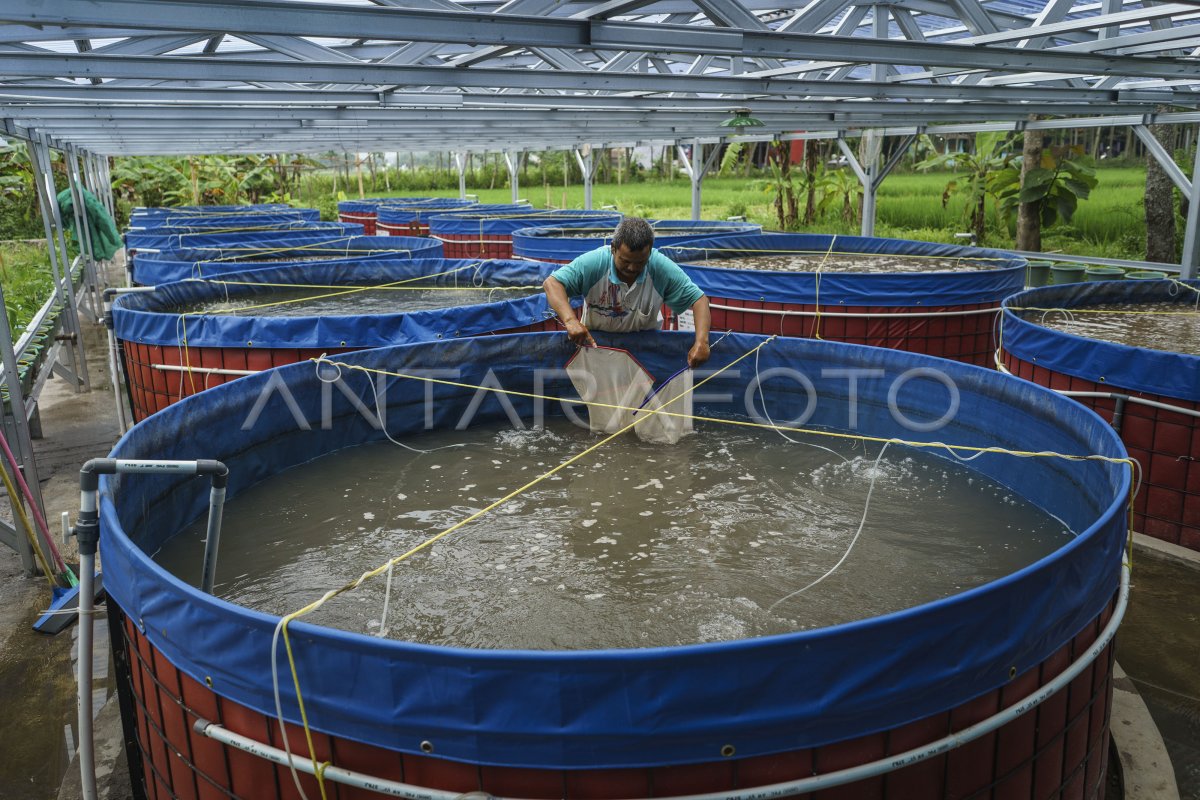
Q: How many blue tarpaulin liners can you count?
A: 12